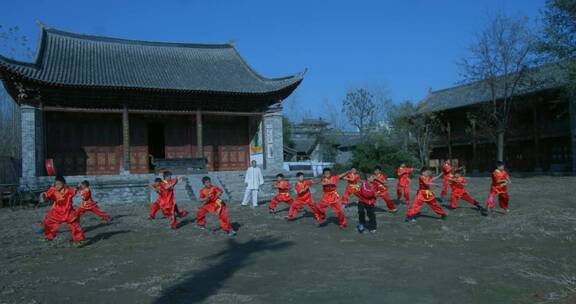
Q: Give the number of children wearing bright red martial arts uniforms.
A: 15